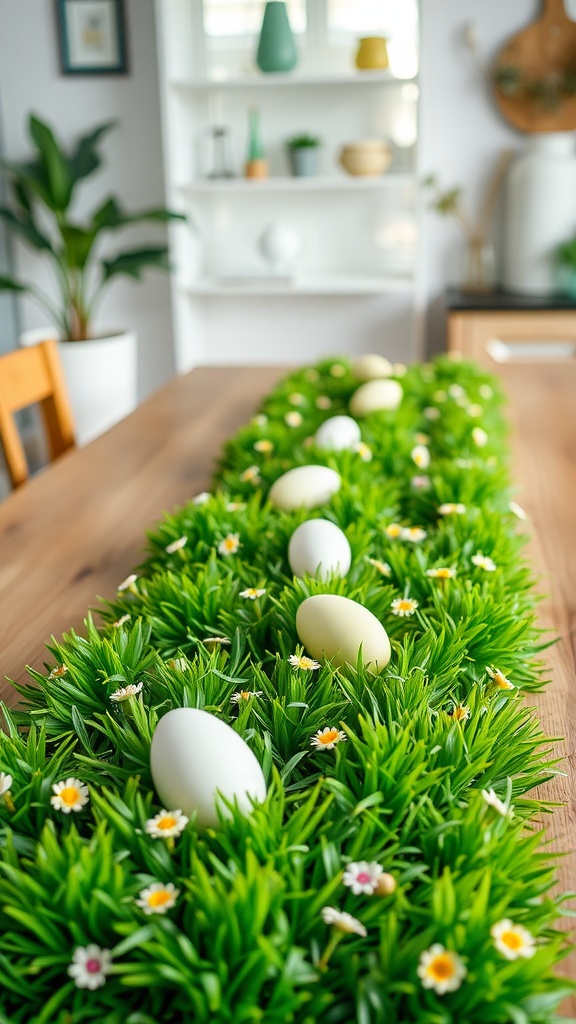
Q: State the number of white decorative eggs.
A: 3